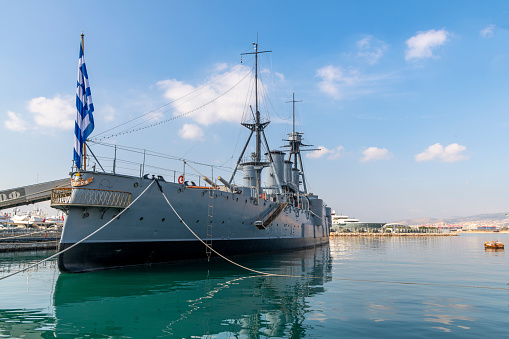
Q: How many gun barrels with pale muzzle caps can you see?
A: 2